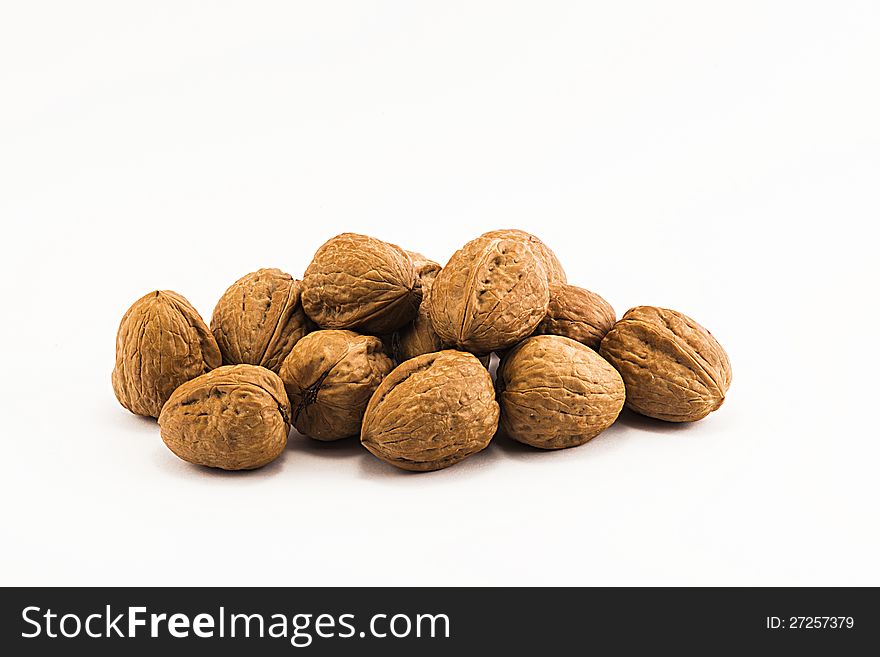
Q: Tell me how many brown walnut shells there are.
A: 12